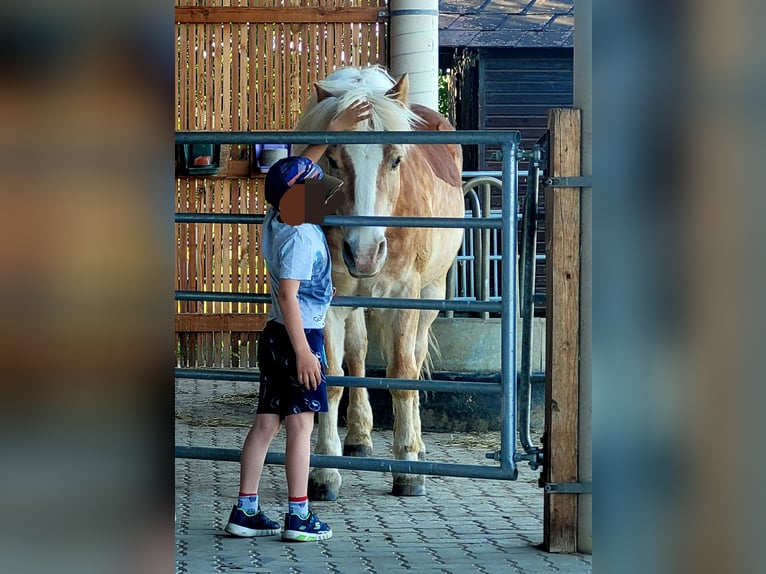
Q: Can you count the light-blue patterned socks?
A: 2